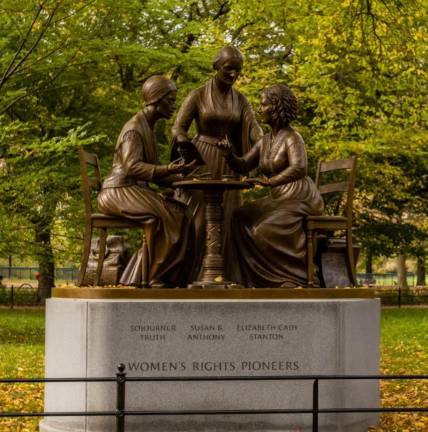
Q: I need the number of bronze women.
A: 3